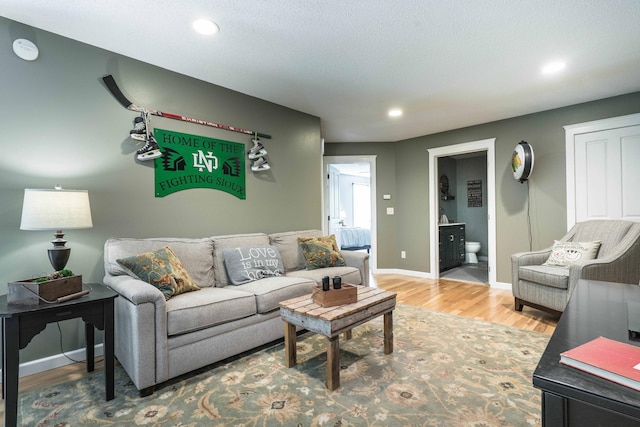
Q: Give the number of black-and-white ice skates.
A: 4